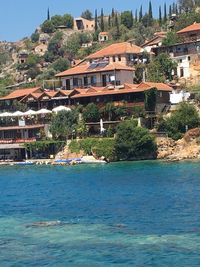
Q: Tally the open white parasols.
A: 5